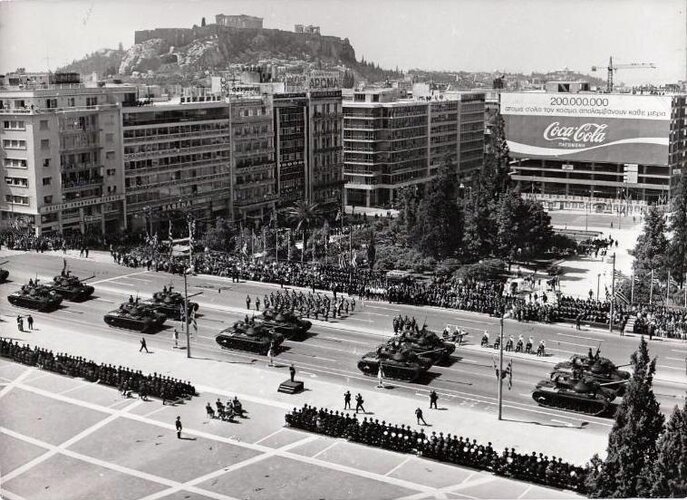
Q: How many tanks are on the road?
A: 11